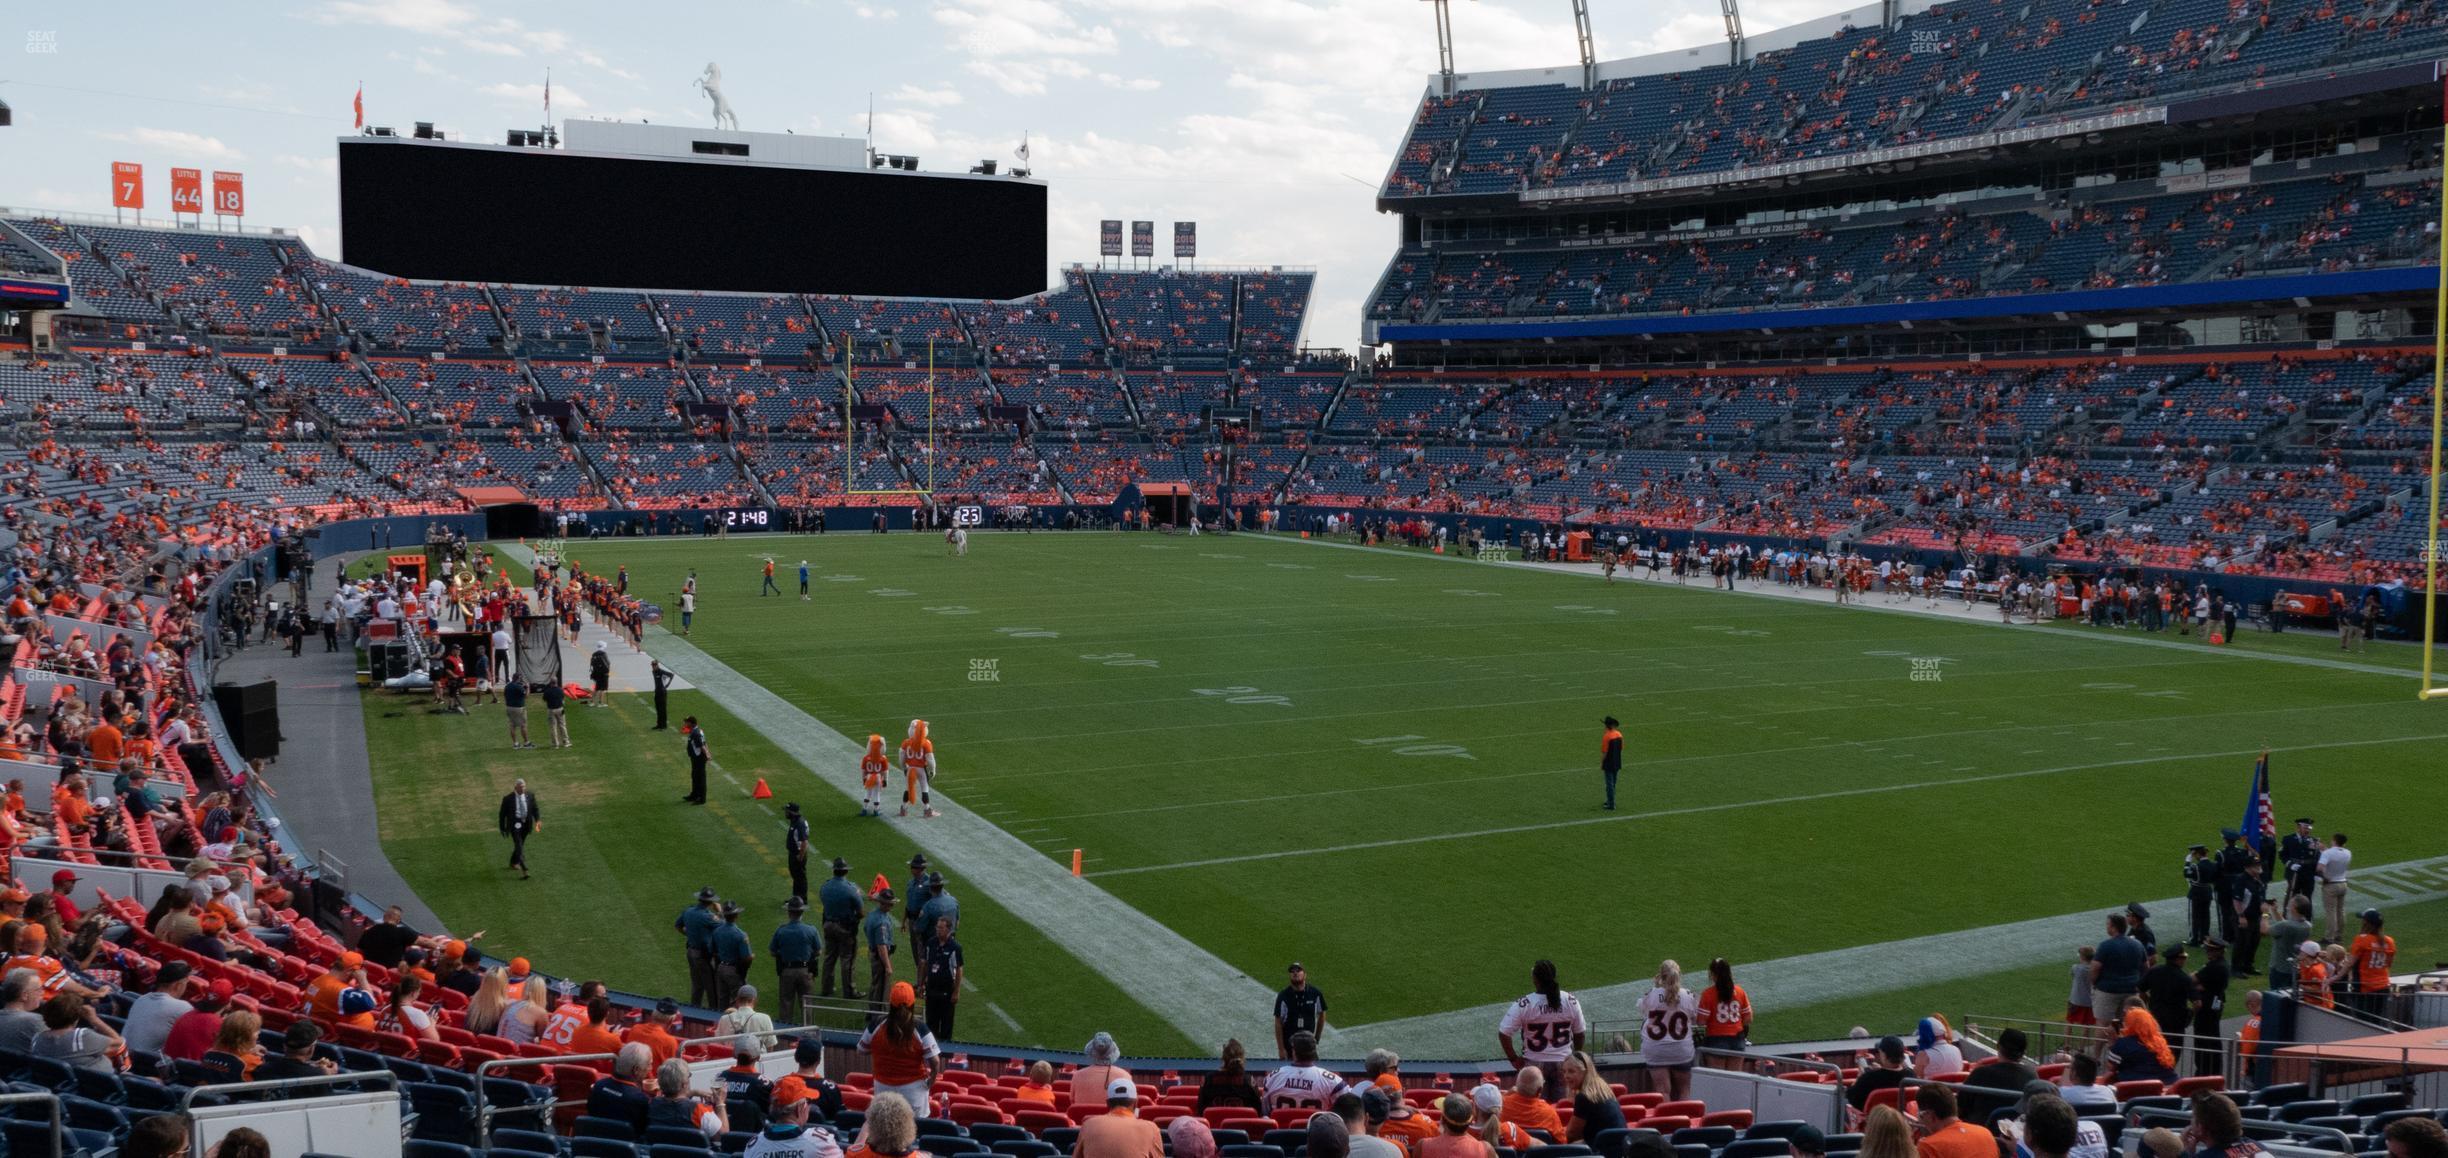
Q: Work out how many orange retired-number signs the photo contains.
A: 3